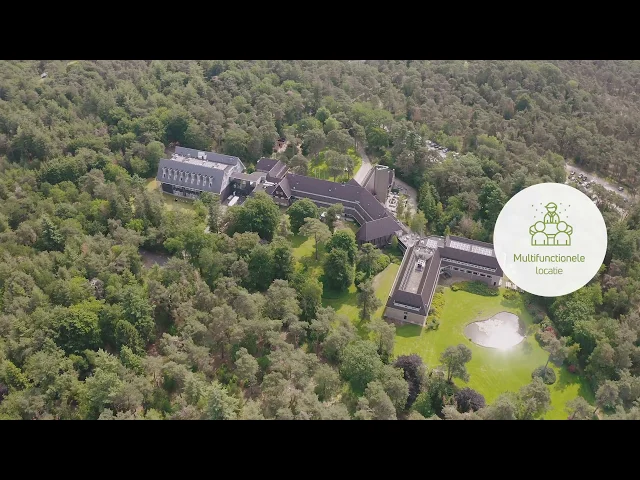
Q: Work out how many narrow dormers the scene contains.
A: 9